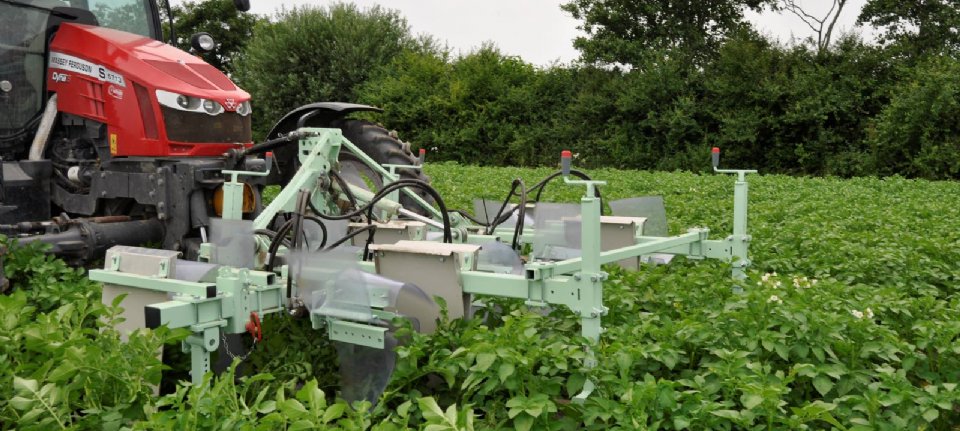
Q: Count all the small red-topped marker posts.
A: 4